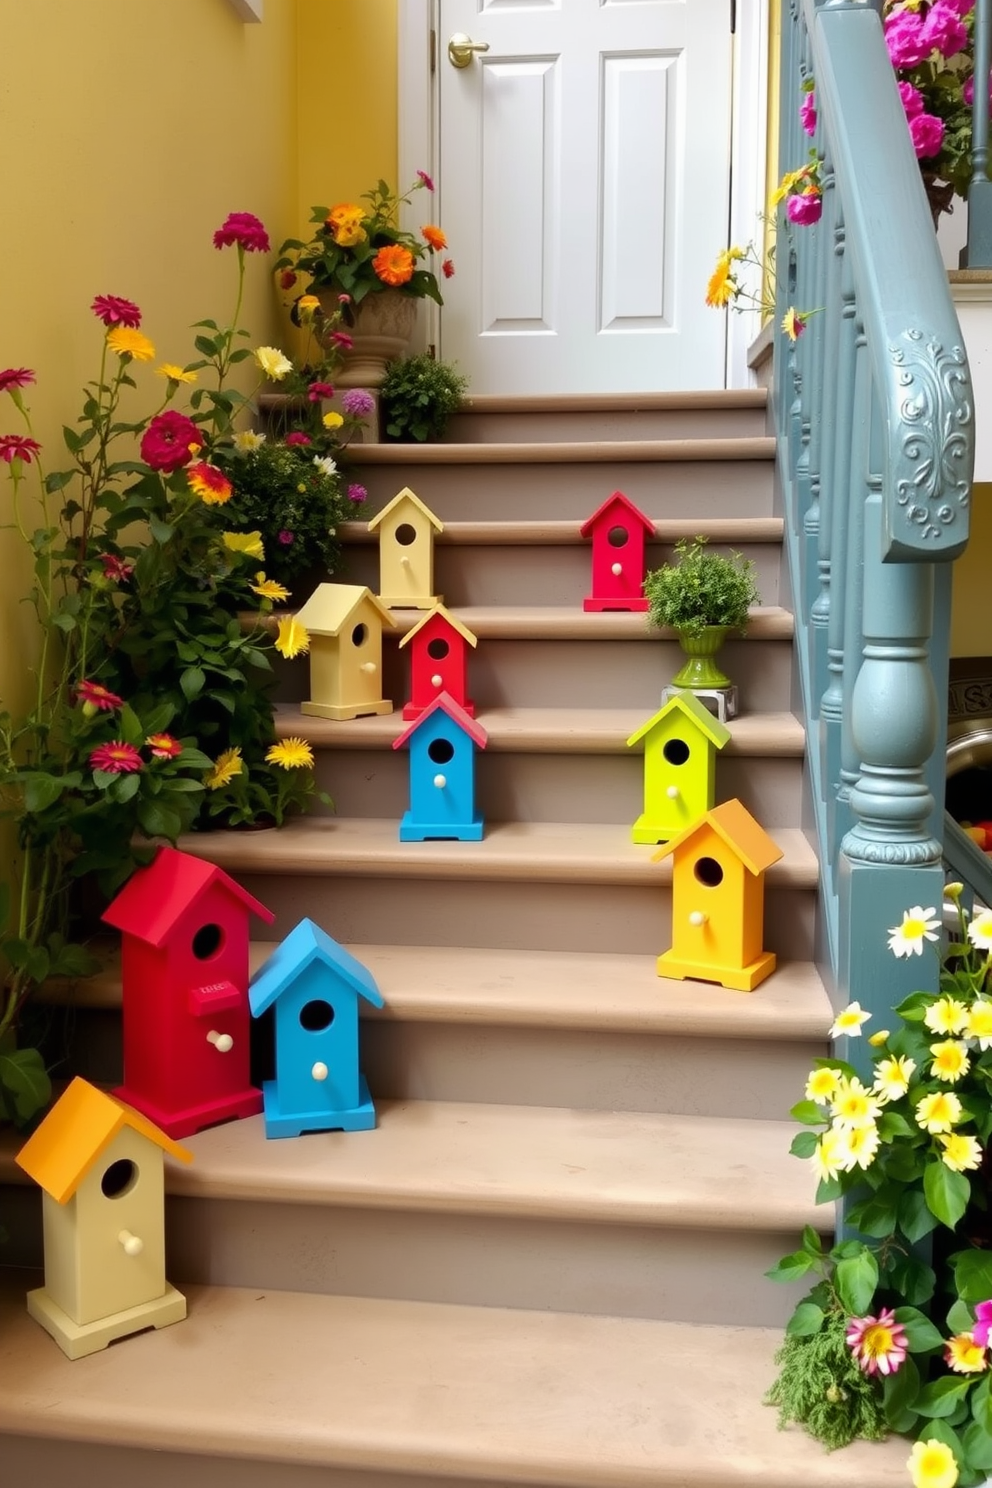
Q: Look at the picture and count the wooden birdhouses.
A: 10